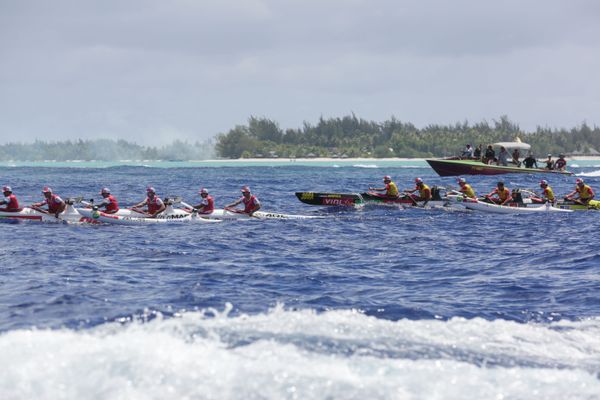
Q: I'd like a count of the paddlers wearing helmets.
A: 11